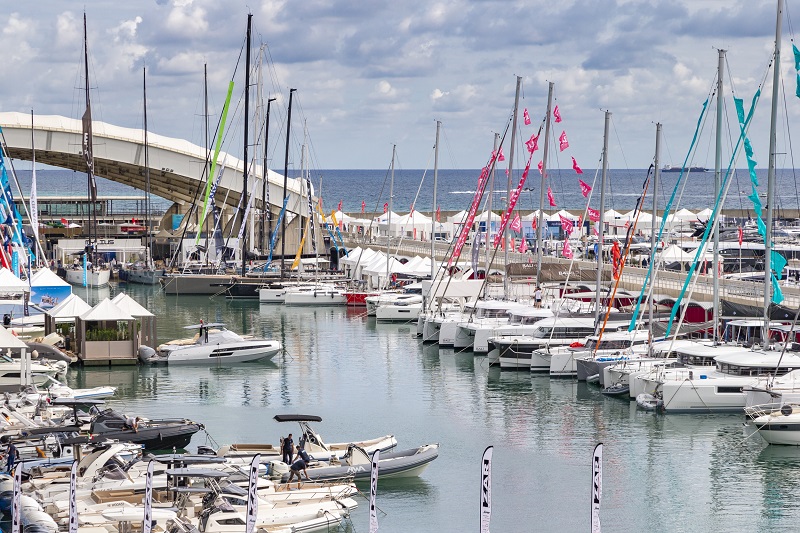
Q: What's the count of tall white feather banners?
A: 7